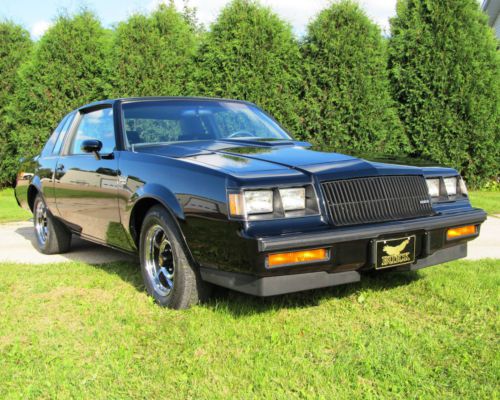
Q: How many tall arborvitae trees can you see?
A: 6